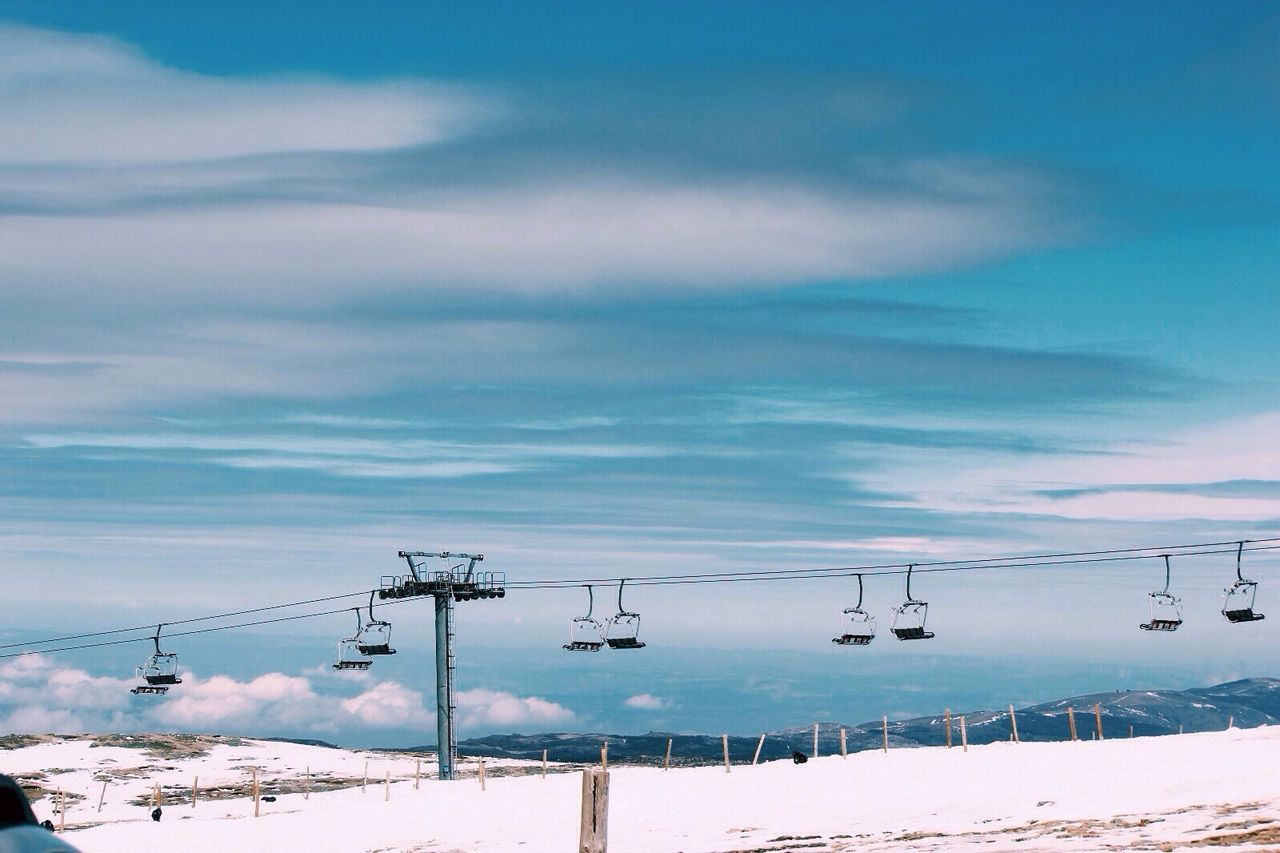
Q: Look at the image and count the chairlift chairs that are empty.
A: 10